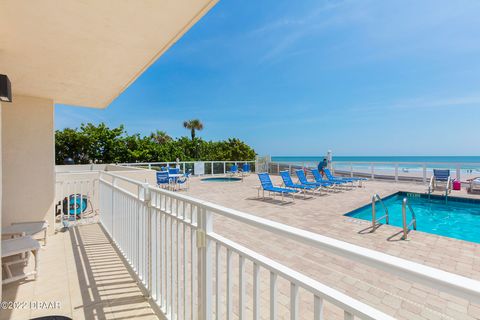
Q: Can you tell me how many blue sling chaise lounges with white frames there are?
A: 5